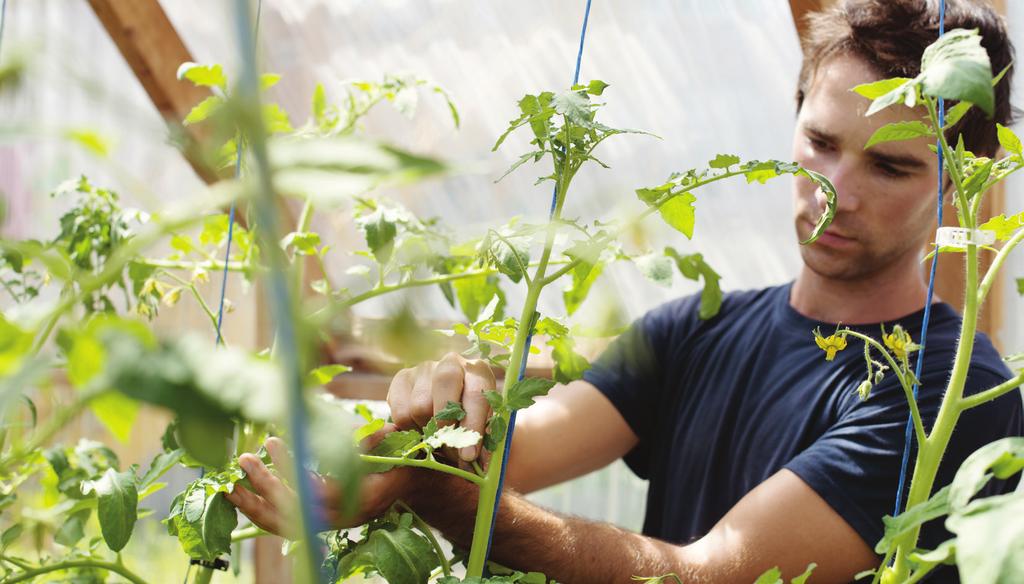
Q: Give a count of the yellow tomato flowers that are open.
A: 2